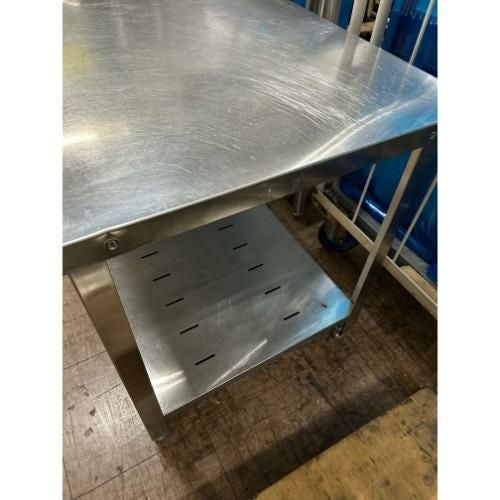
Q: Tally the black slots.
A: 10